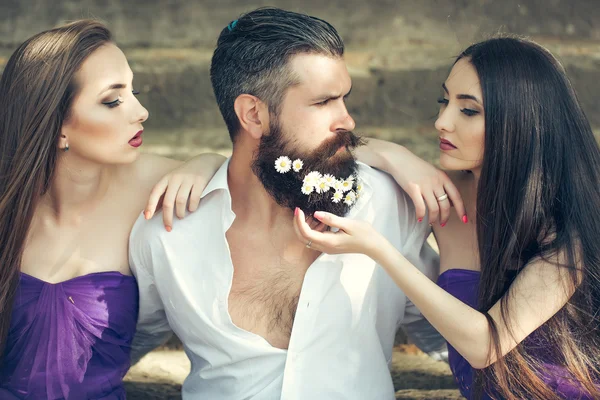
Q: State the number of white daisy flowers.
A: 12